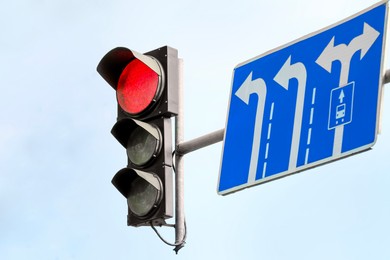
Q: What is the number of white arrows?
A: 5